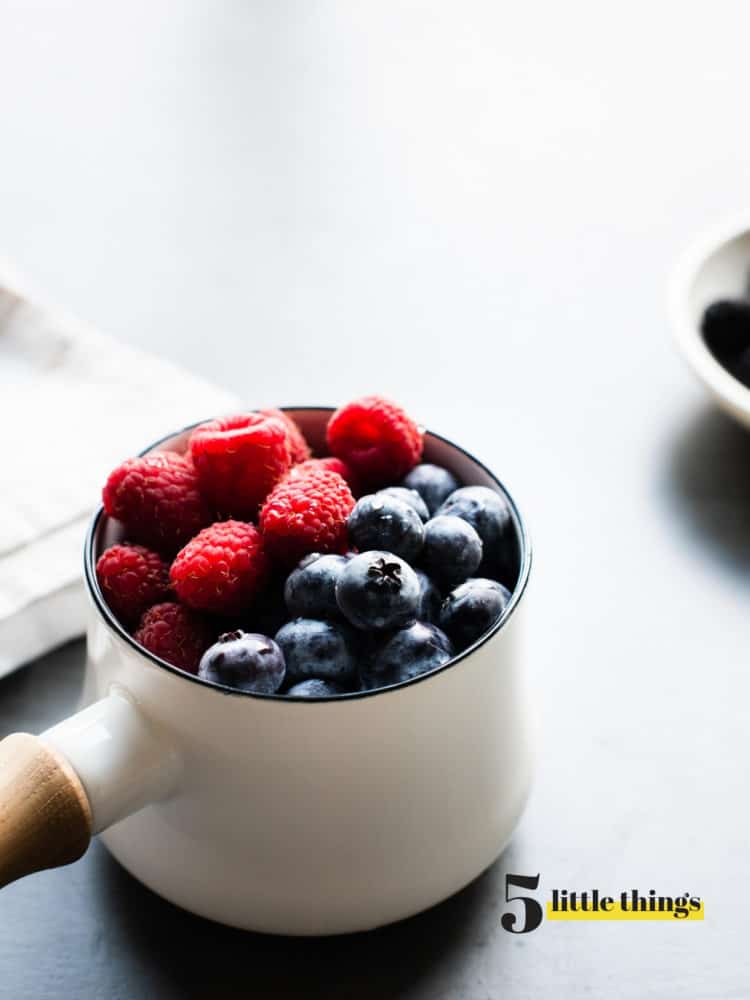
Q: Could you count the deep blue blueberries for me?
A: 13